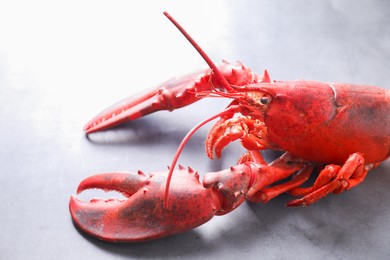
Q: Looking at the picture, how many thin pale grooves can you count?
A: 1